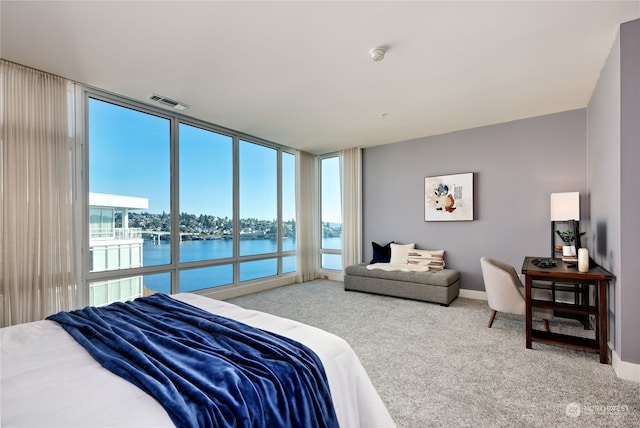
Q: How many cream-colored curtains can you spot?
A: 3